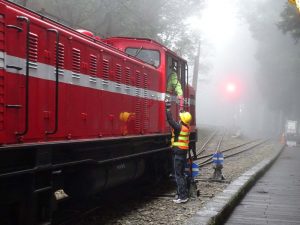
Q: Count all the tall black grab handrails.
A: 2